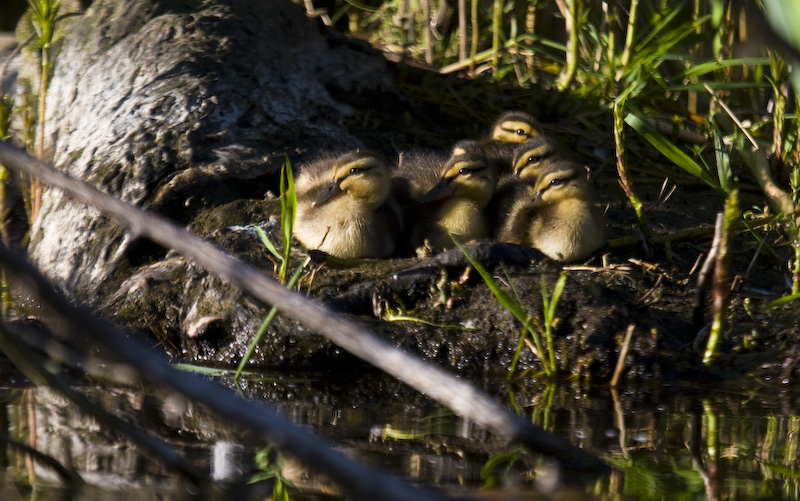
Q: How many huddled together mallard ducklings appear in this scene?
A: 6